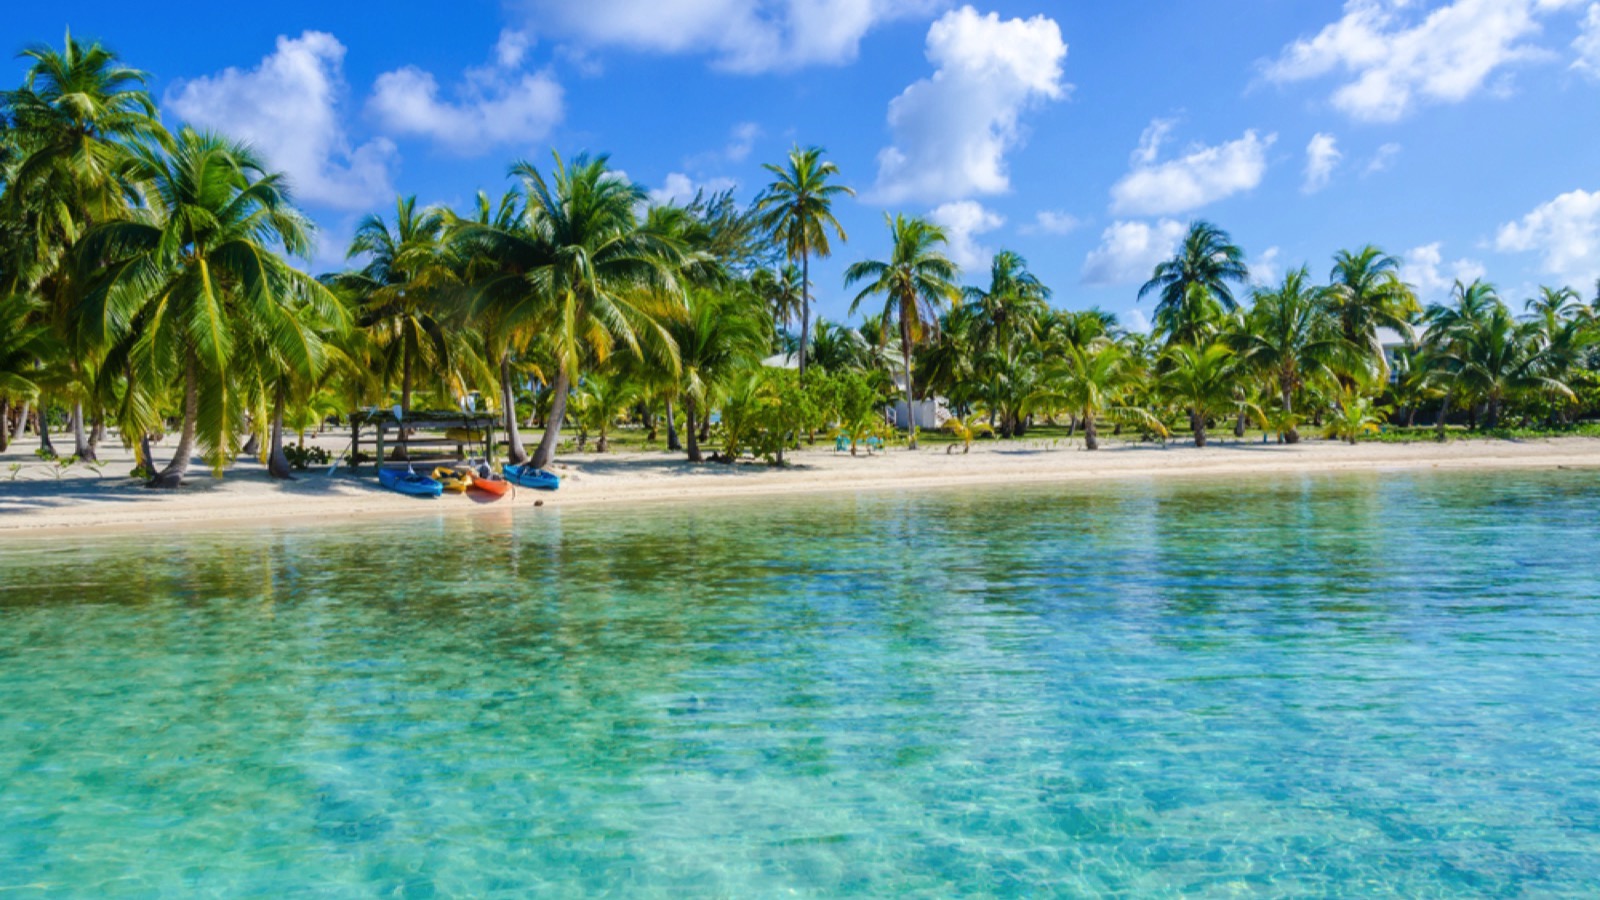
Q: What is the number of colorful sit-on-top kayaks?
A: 4